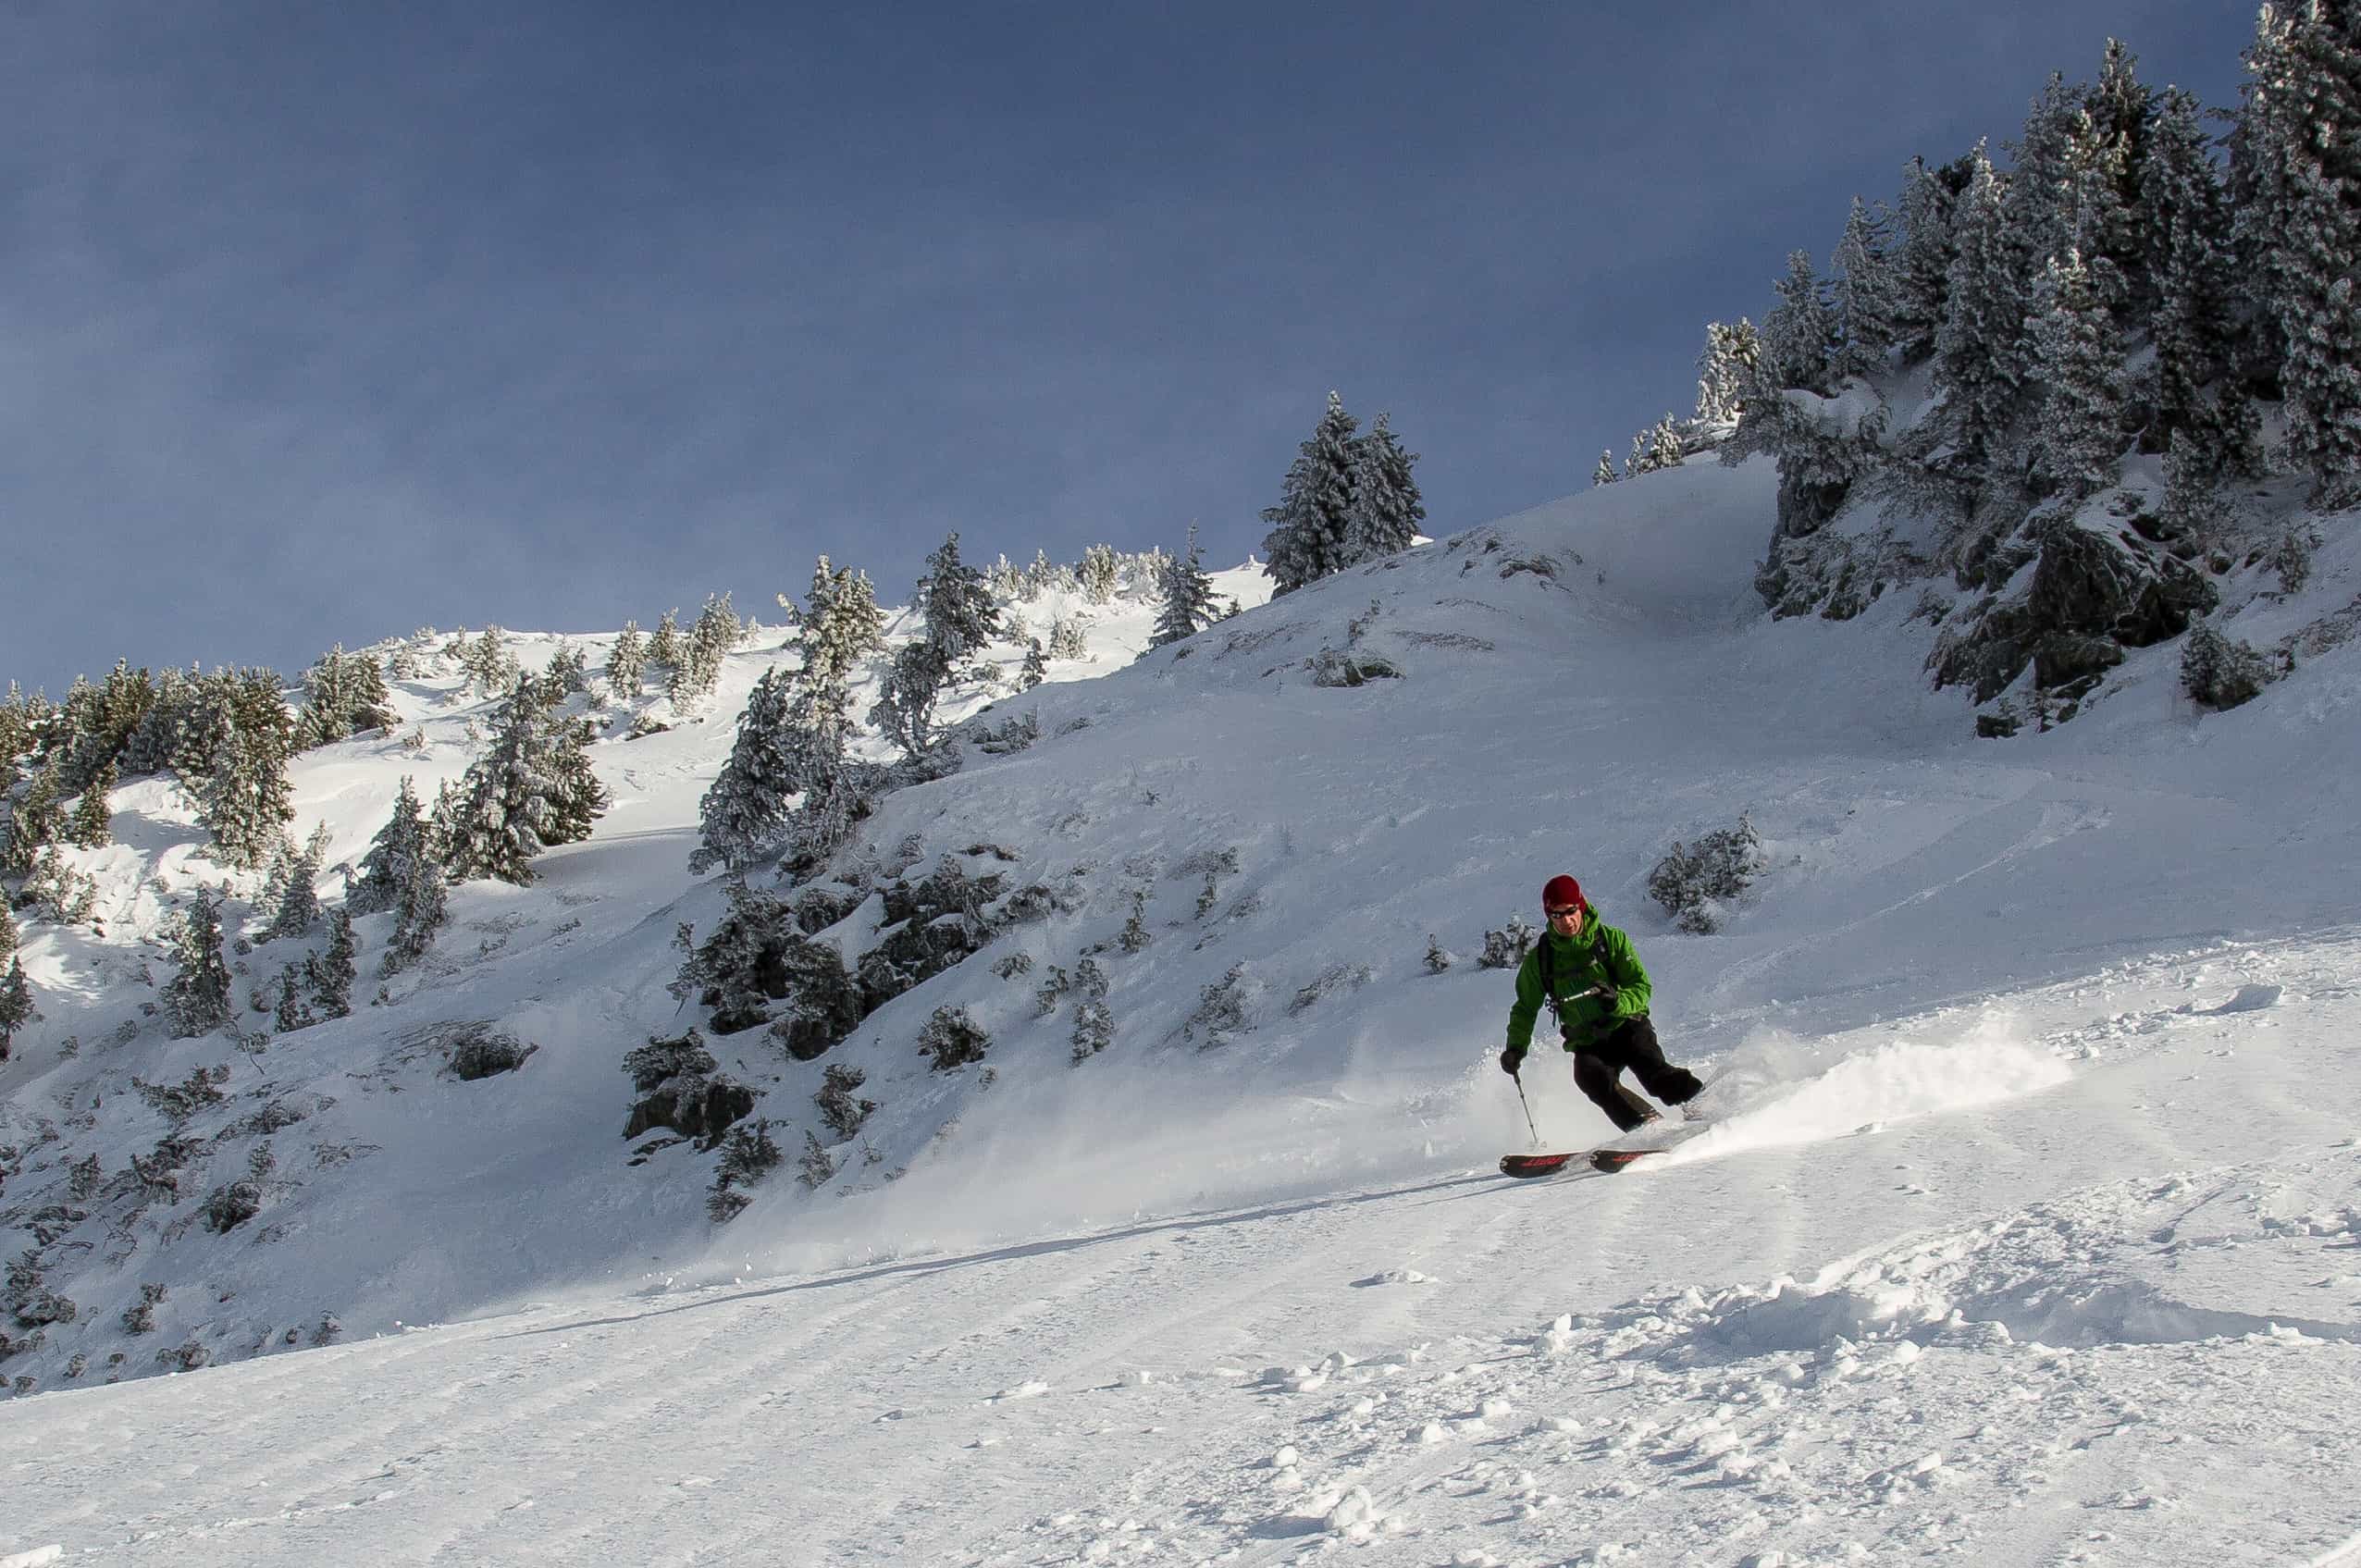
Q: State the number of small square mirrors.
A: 0